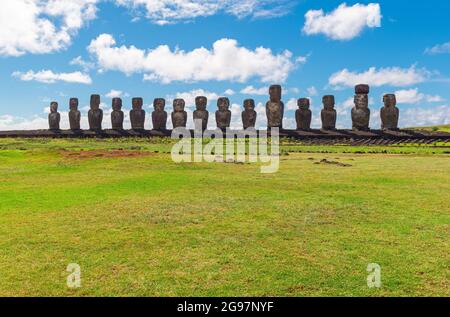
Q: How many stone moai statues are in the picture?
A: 15